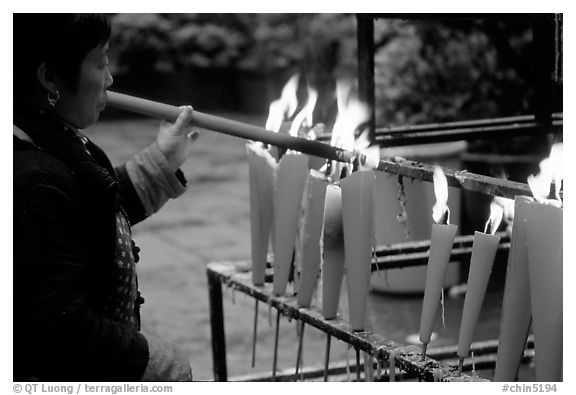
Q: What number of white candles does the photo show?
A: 9